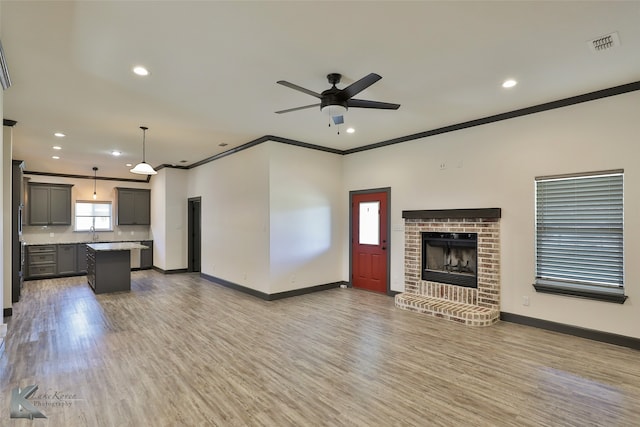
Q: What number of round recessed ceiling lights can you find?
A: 8